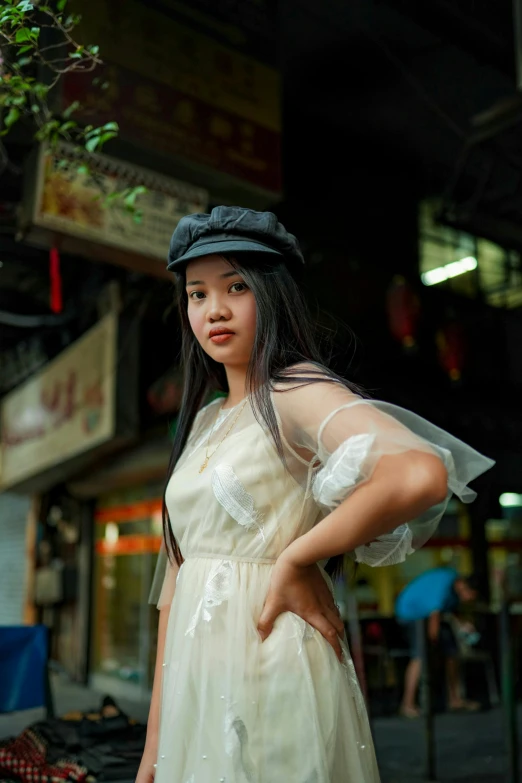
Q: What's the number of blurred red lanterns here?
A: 2